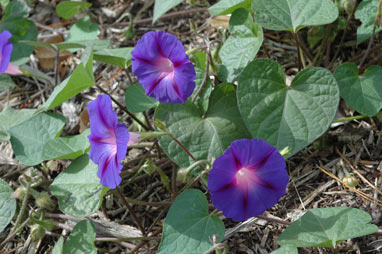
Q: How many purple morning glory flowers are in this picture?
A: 4